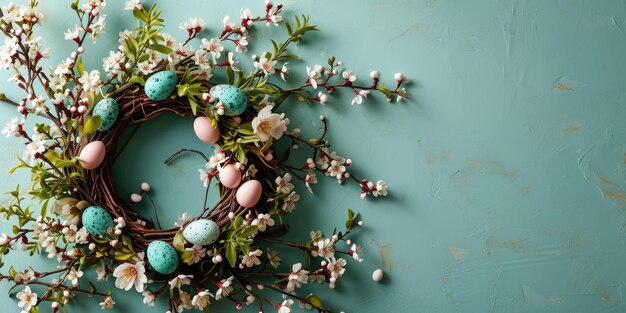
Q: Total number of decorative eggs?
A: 10